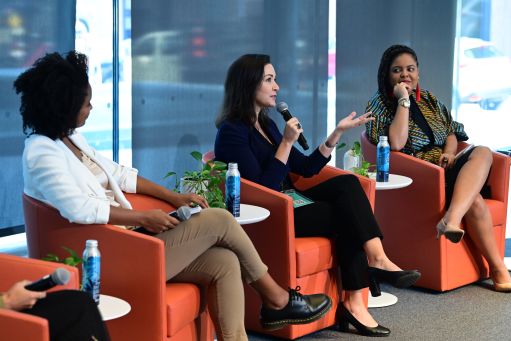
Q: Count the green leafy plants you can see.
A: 3